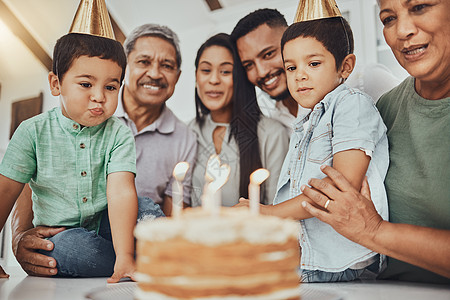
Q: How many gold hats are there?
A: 2